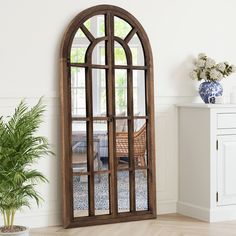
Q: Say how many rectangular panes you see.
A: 12